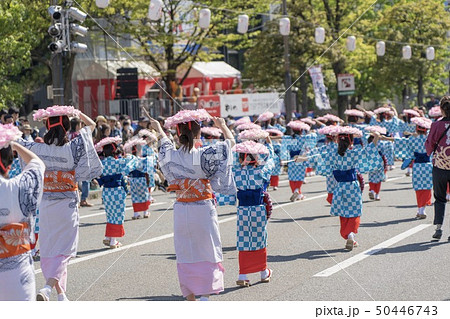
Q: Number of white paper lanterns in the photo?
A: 10